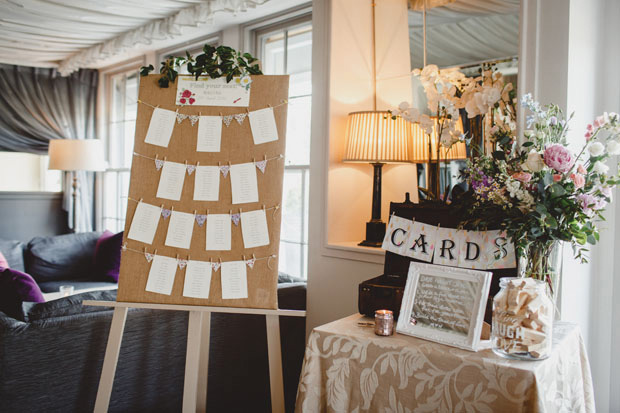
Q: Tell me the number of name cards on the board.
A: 13